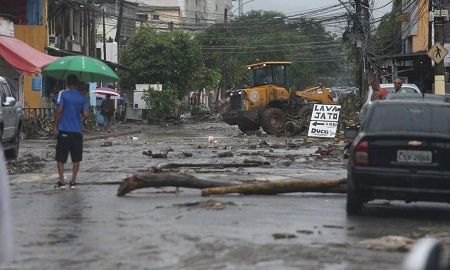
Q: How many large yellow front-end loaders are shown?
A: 1